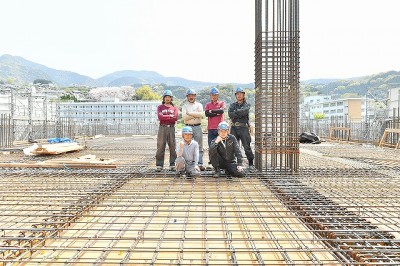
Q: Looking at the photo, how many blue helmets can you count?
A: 6